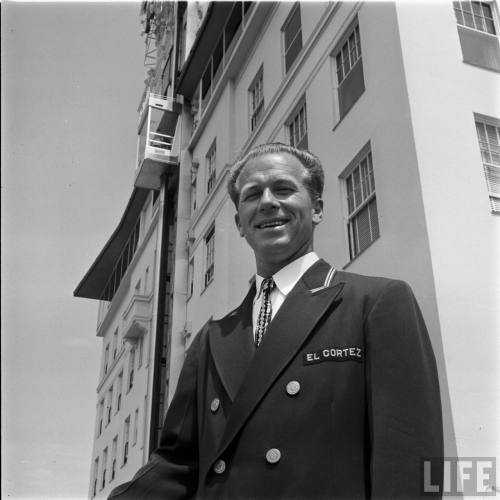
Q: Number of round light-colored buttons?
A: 4